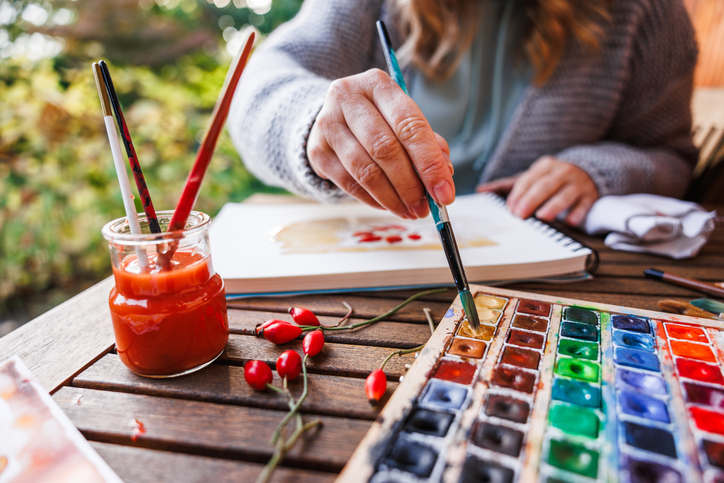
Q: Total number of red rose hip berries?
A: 7